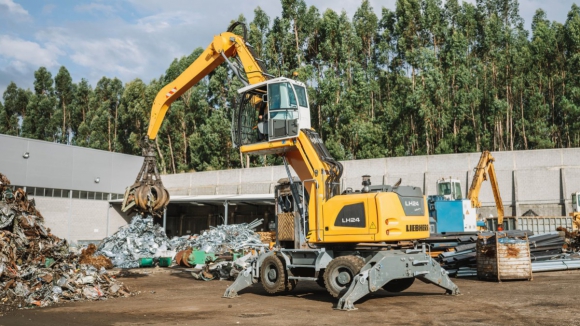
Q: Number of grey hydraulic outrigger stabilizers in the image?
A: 3